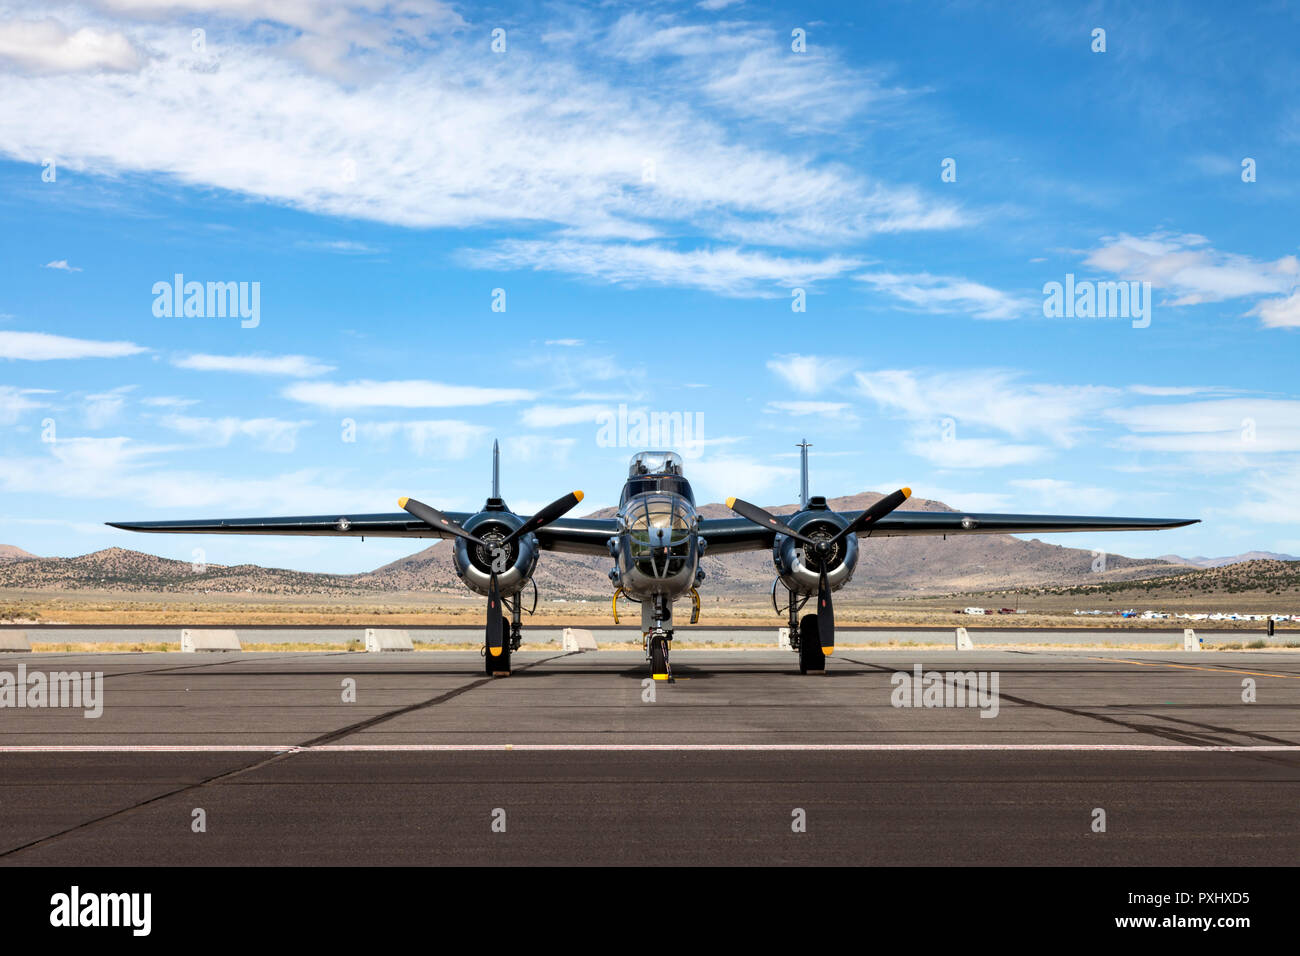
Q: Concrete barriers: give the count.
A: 7